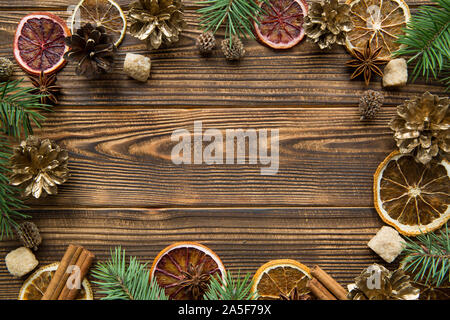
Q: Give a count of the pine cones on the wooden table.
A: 11